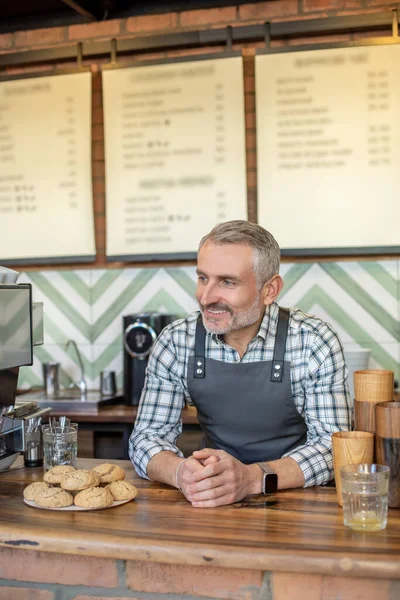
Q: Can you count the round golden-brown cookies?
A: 7